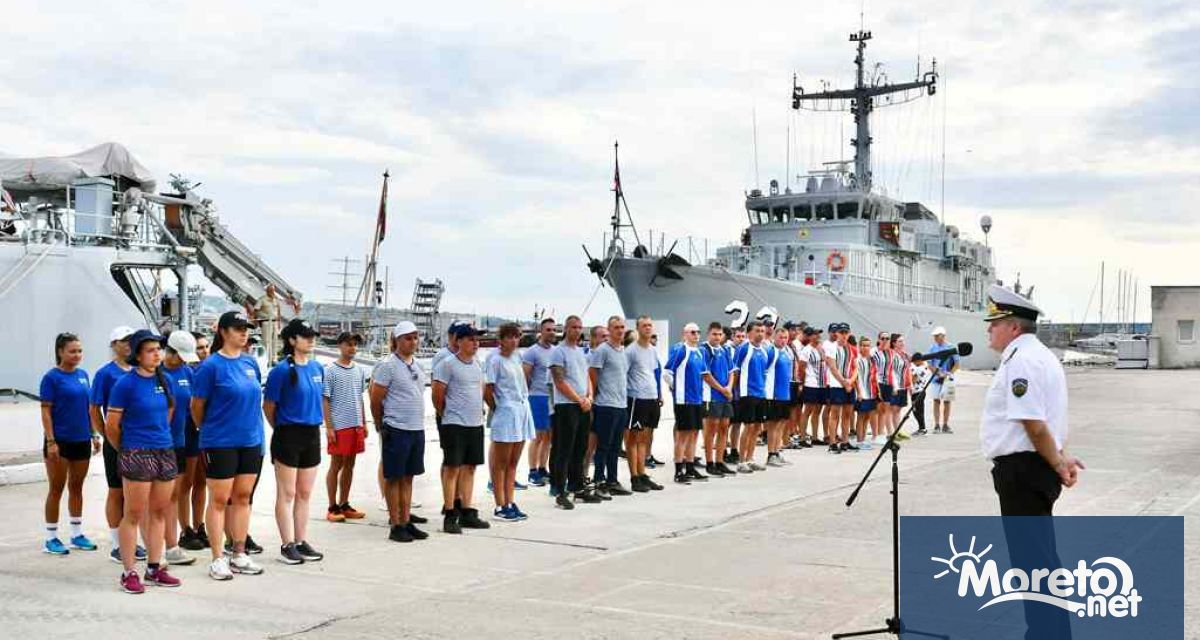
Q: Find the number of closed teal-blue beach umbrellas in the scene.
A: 0